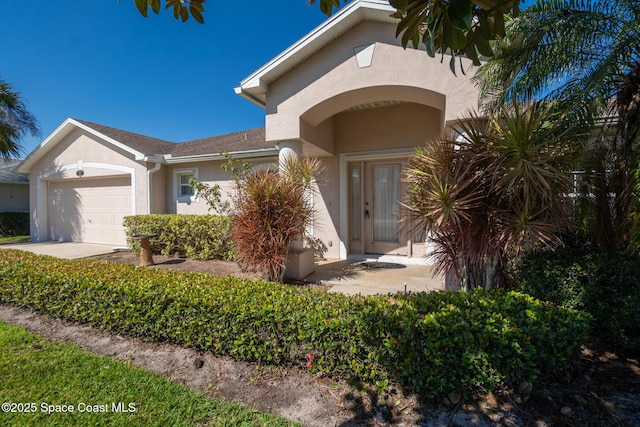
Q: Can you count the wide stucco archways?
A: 1